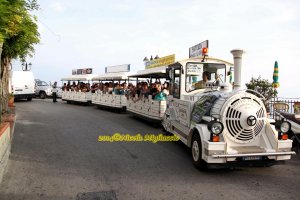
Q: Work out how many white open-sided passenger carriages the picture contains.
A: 3